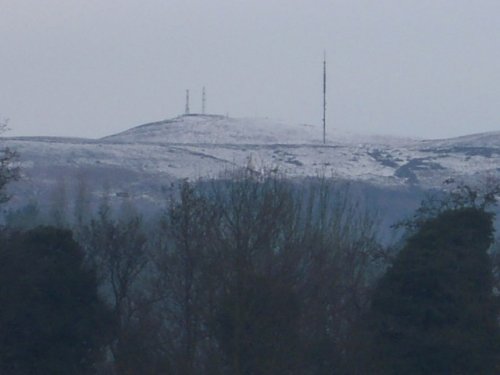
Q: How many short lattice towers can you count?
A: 2